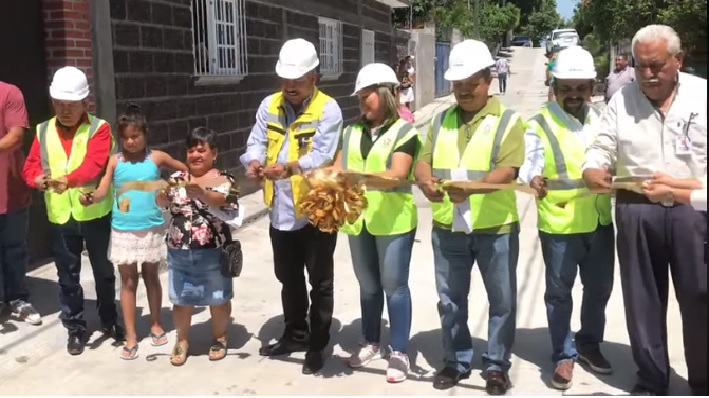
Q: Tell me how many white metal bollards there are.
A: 0